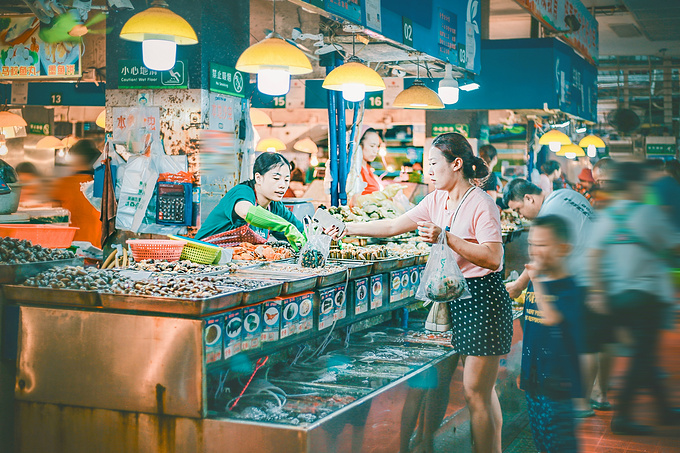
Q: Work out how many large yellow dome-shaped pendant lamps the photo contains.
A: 4